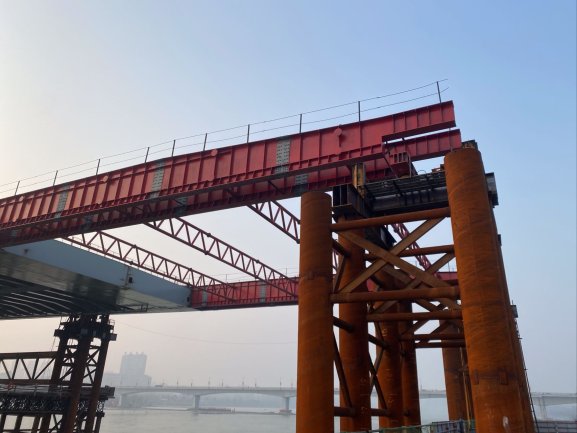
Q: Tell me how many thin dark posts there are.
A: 10